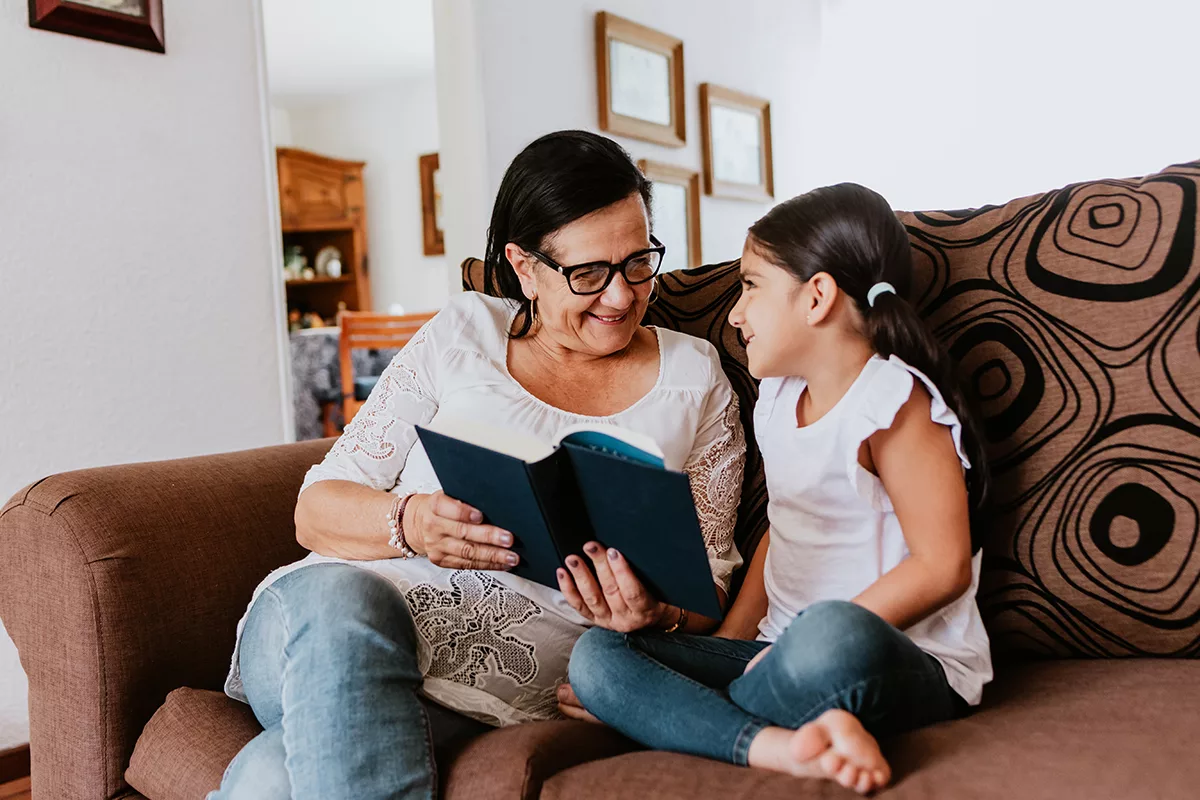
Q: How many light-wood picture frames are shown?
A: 3